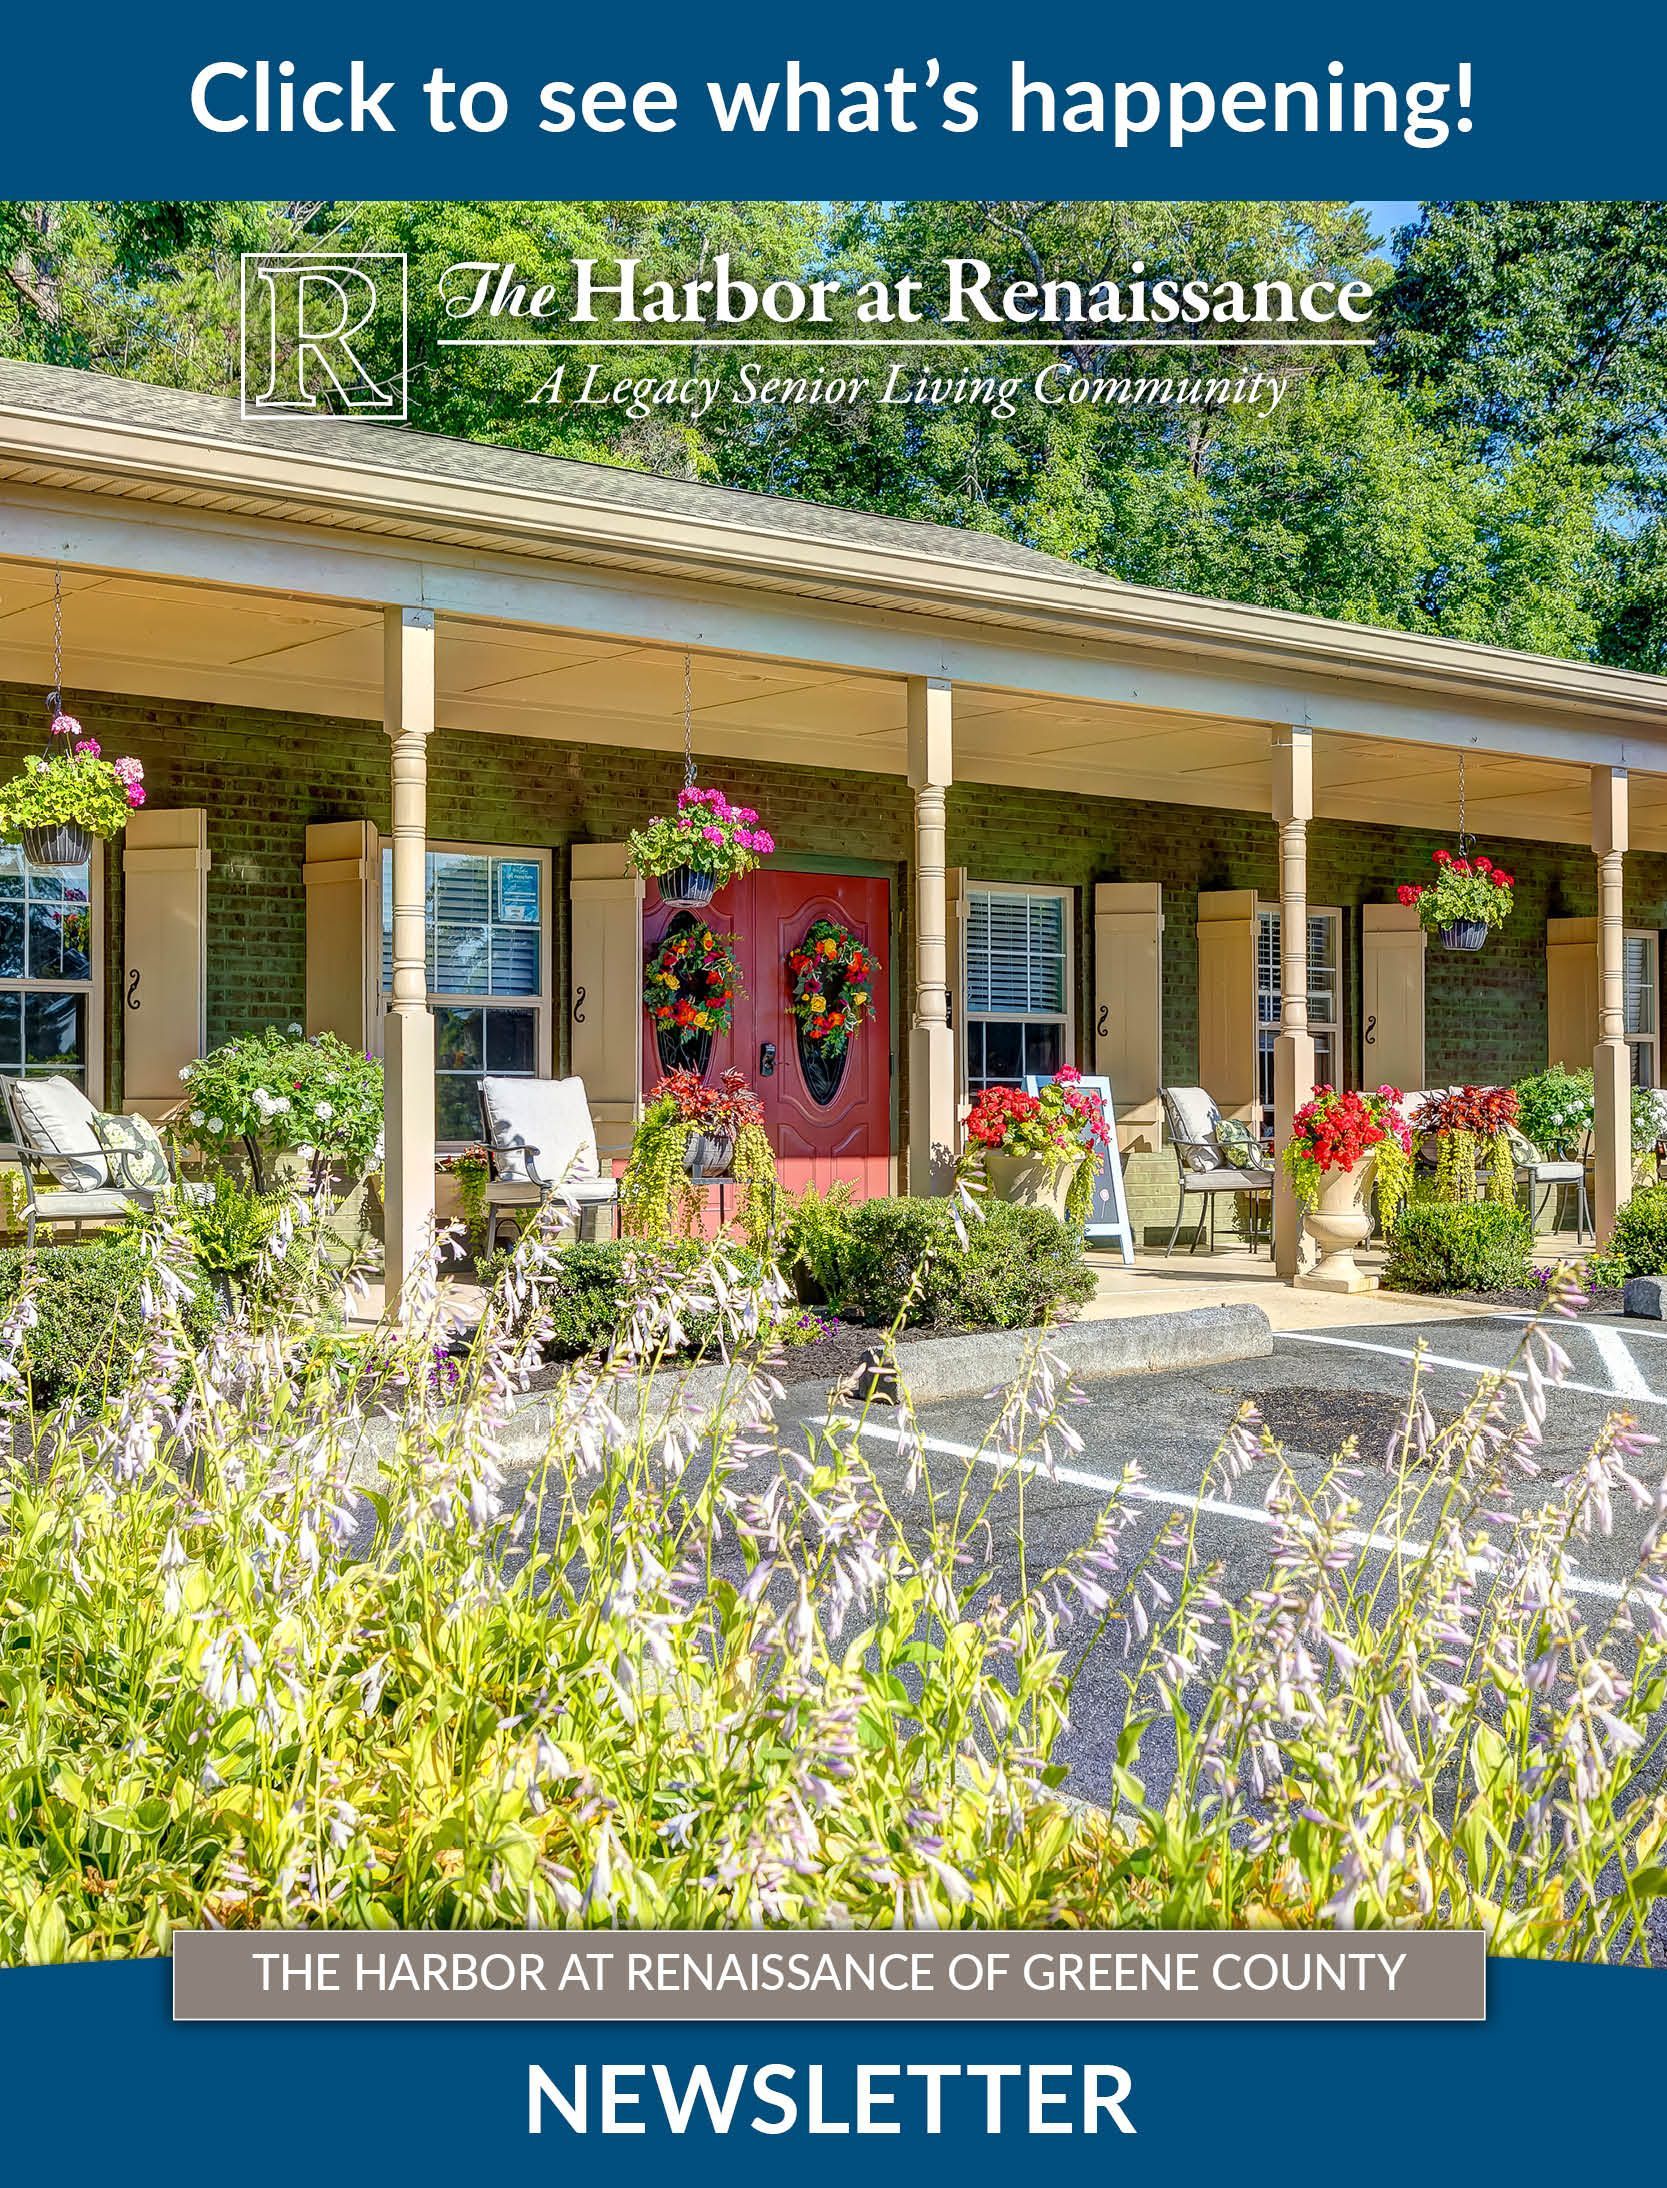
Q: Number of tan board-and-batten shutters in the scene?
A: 8